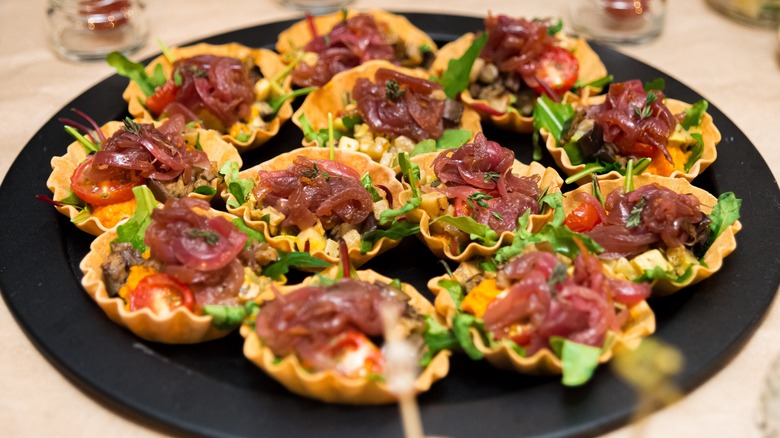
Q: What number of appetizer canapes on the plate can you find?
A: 12